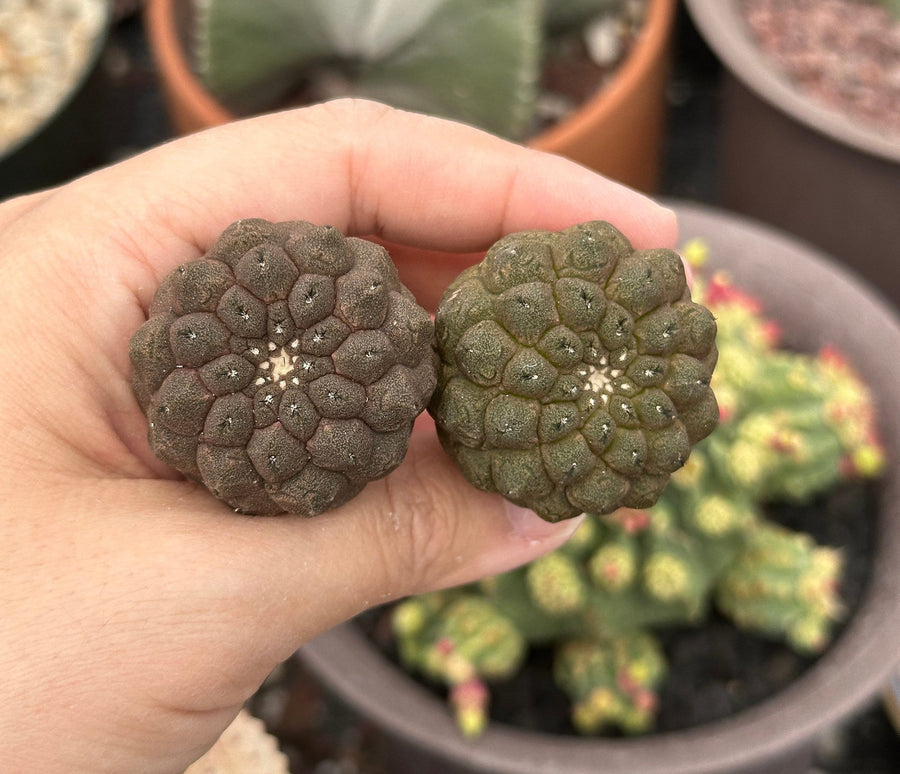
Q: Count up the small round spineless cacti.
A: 2